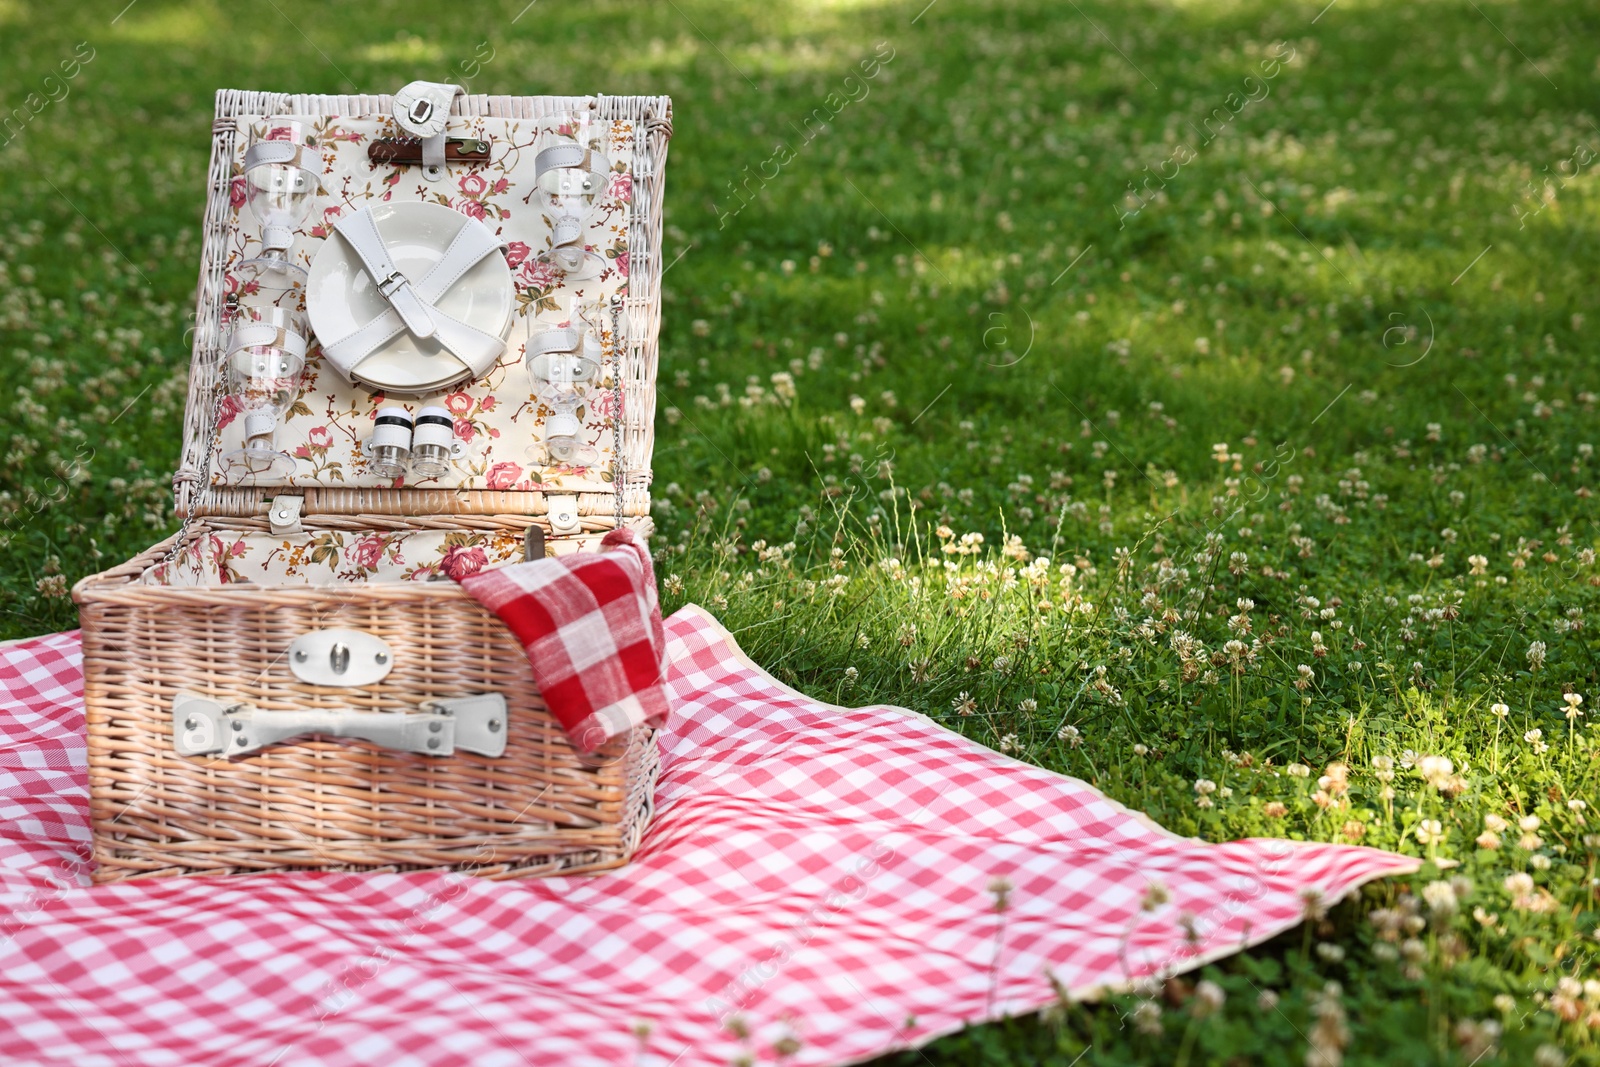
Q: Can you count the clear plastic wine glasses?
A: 4